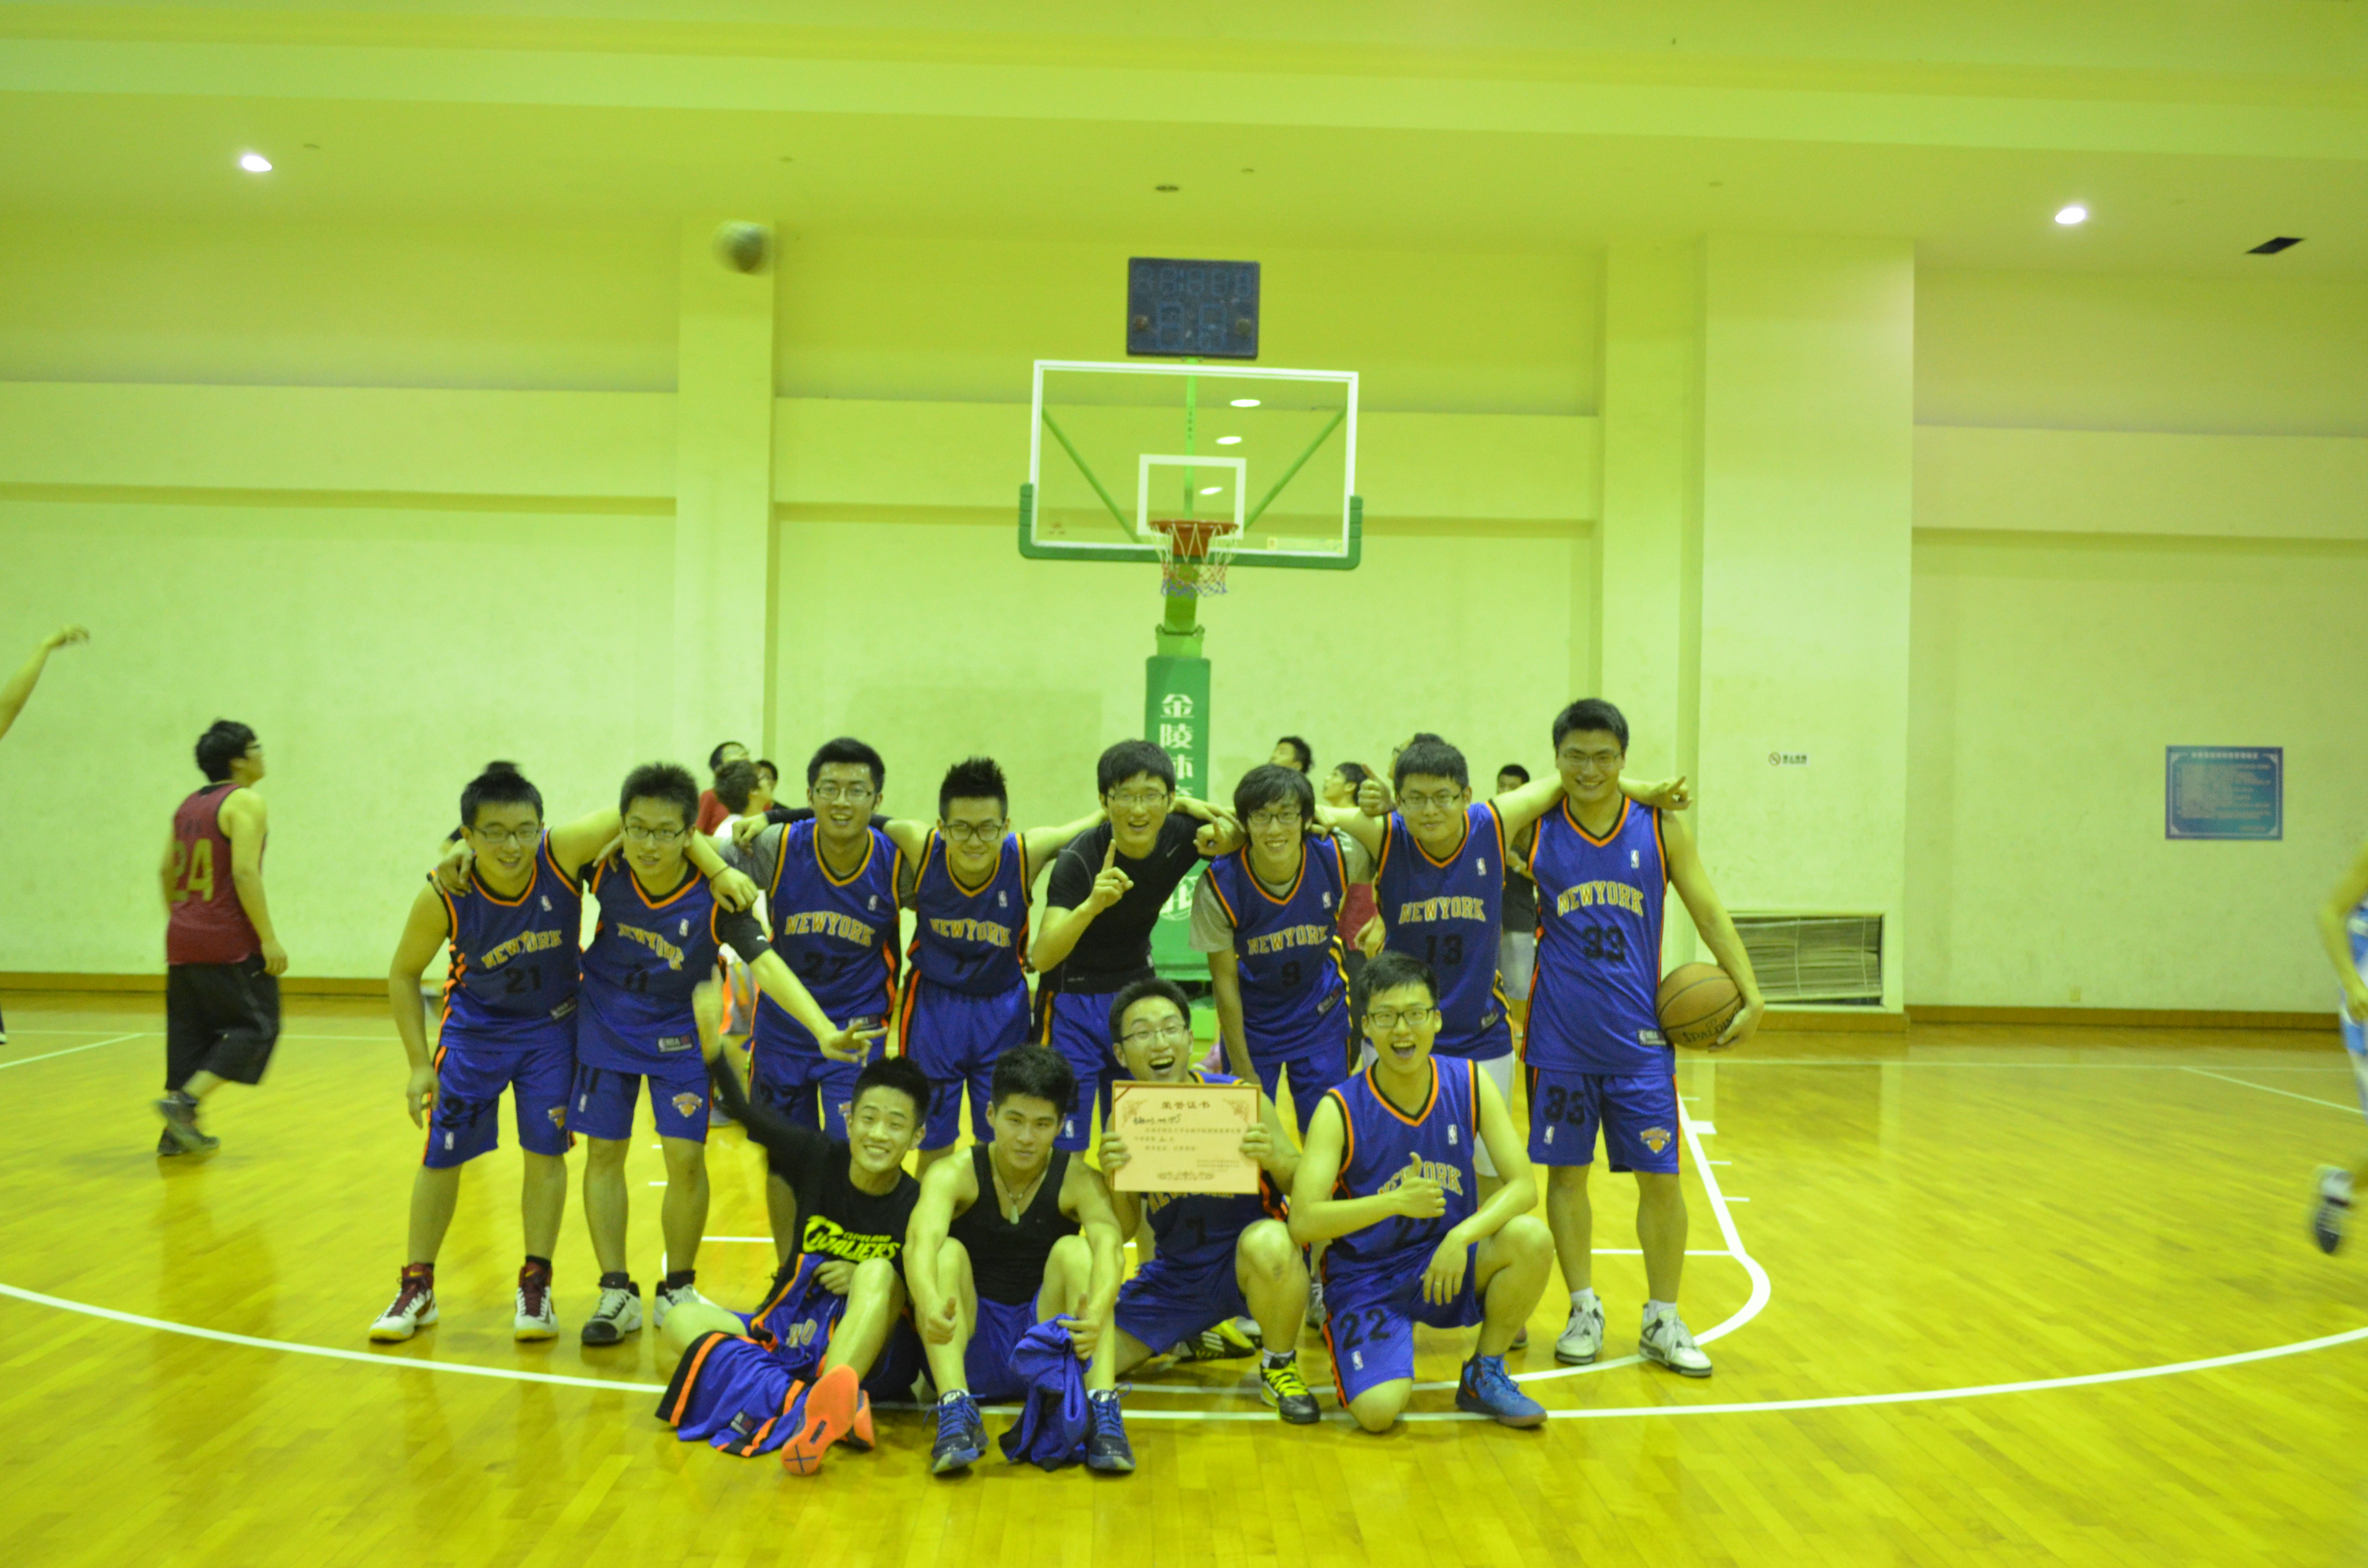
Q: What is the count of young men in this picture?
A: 12